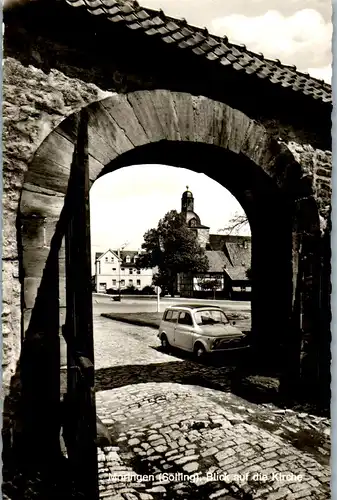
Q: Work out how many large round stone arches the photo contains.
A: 1